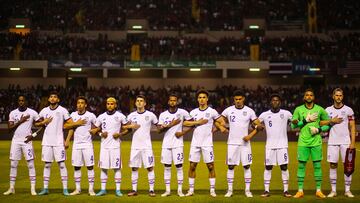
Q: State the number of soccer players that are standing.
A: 11